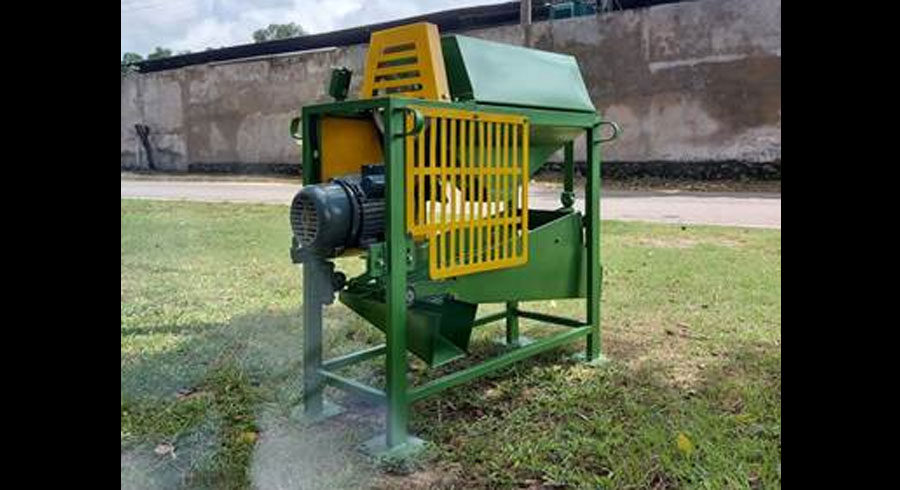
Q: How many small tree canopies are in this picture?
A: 3